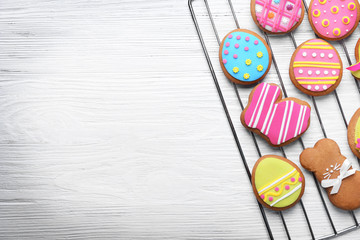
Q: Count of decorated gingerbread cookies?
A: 9